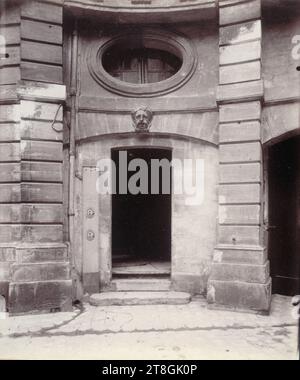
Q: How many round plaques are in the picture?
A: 2